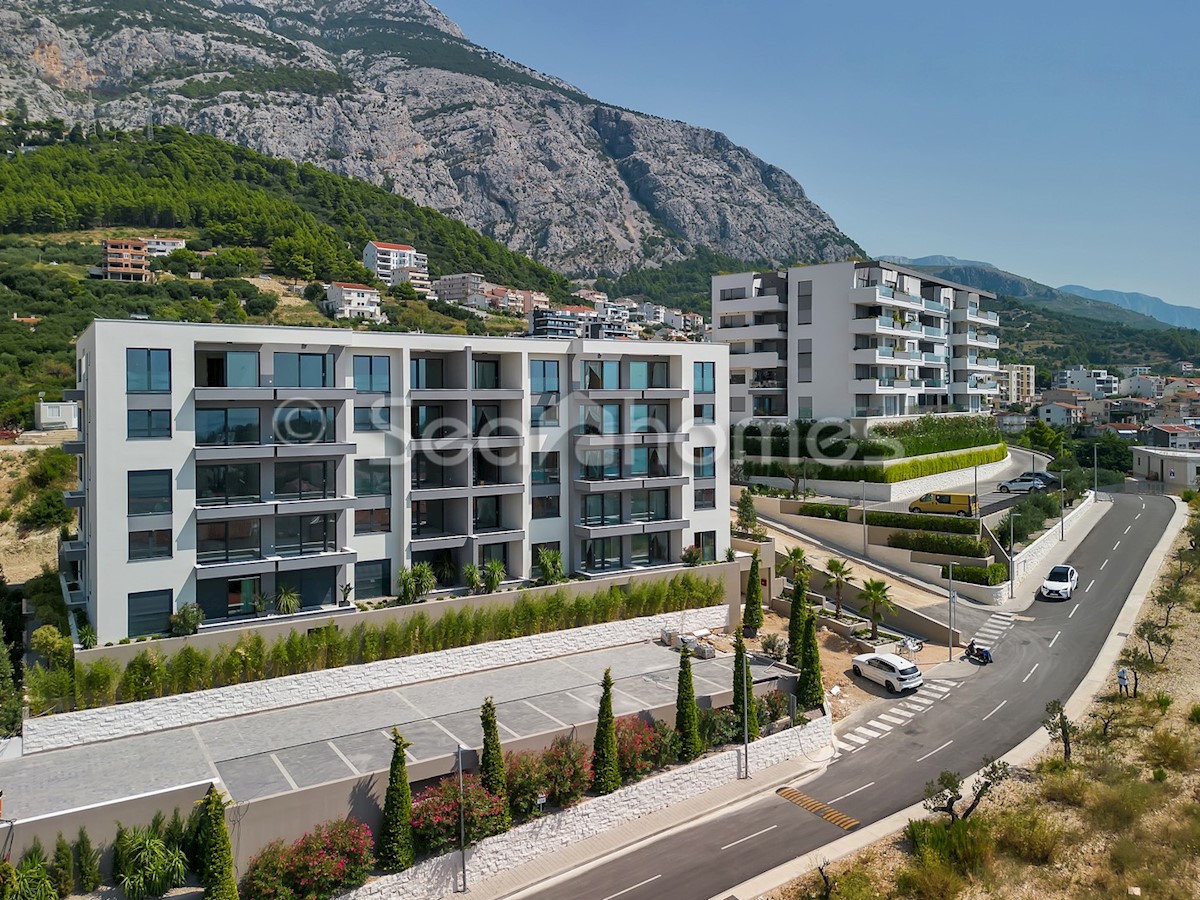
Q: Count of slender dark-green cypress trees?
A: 9